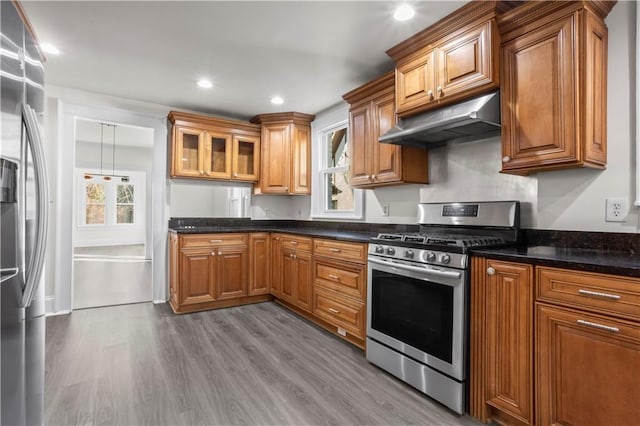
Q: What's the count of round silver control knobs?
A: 5